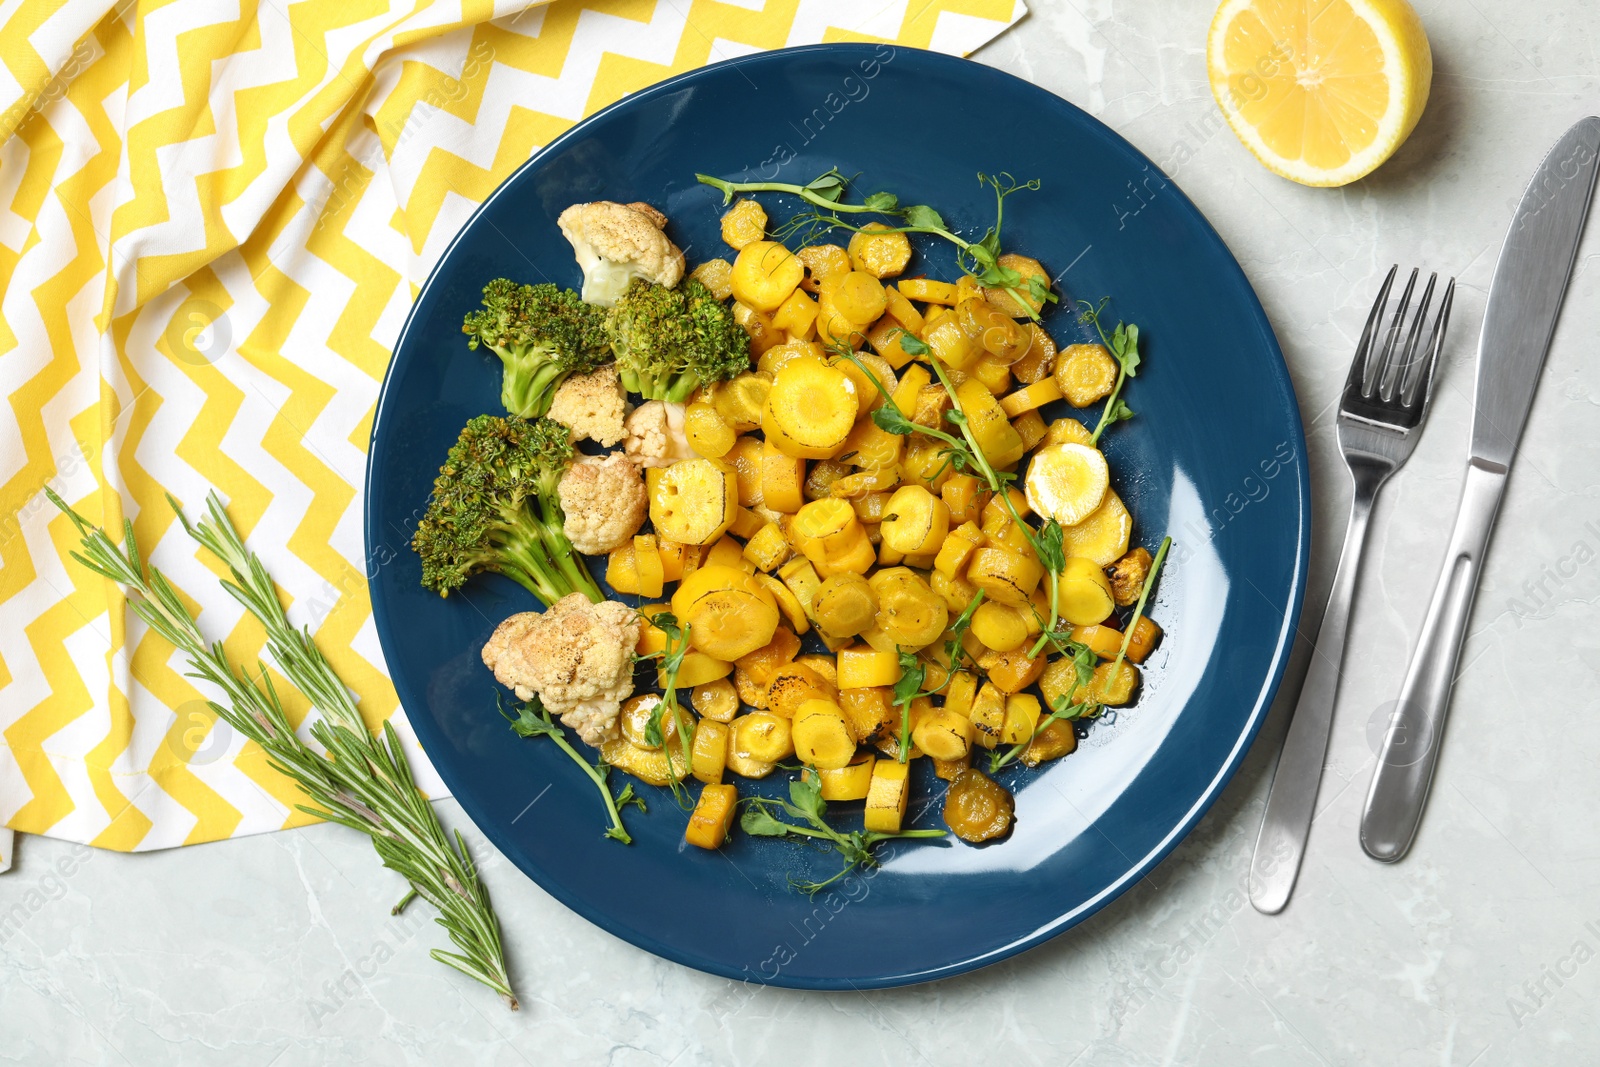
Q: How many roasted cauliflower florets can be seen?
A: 5